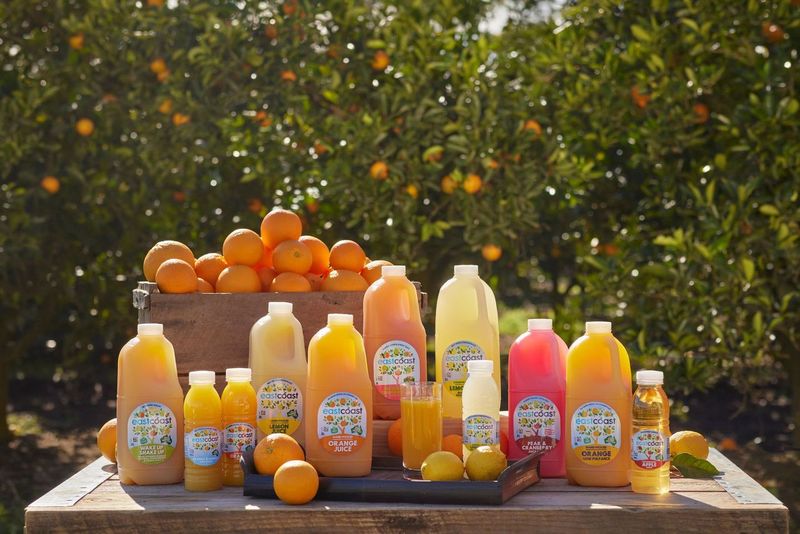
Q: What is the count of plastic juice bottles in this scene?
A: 11